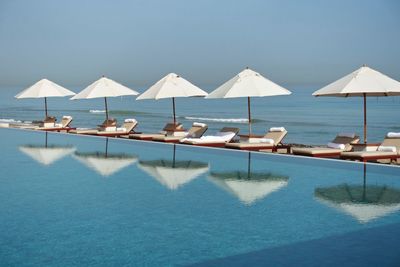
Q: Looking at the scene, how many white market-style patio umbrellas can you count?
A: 5